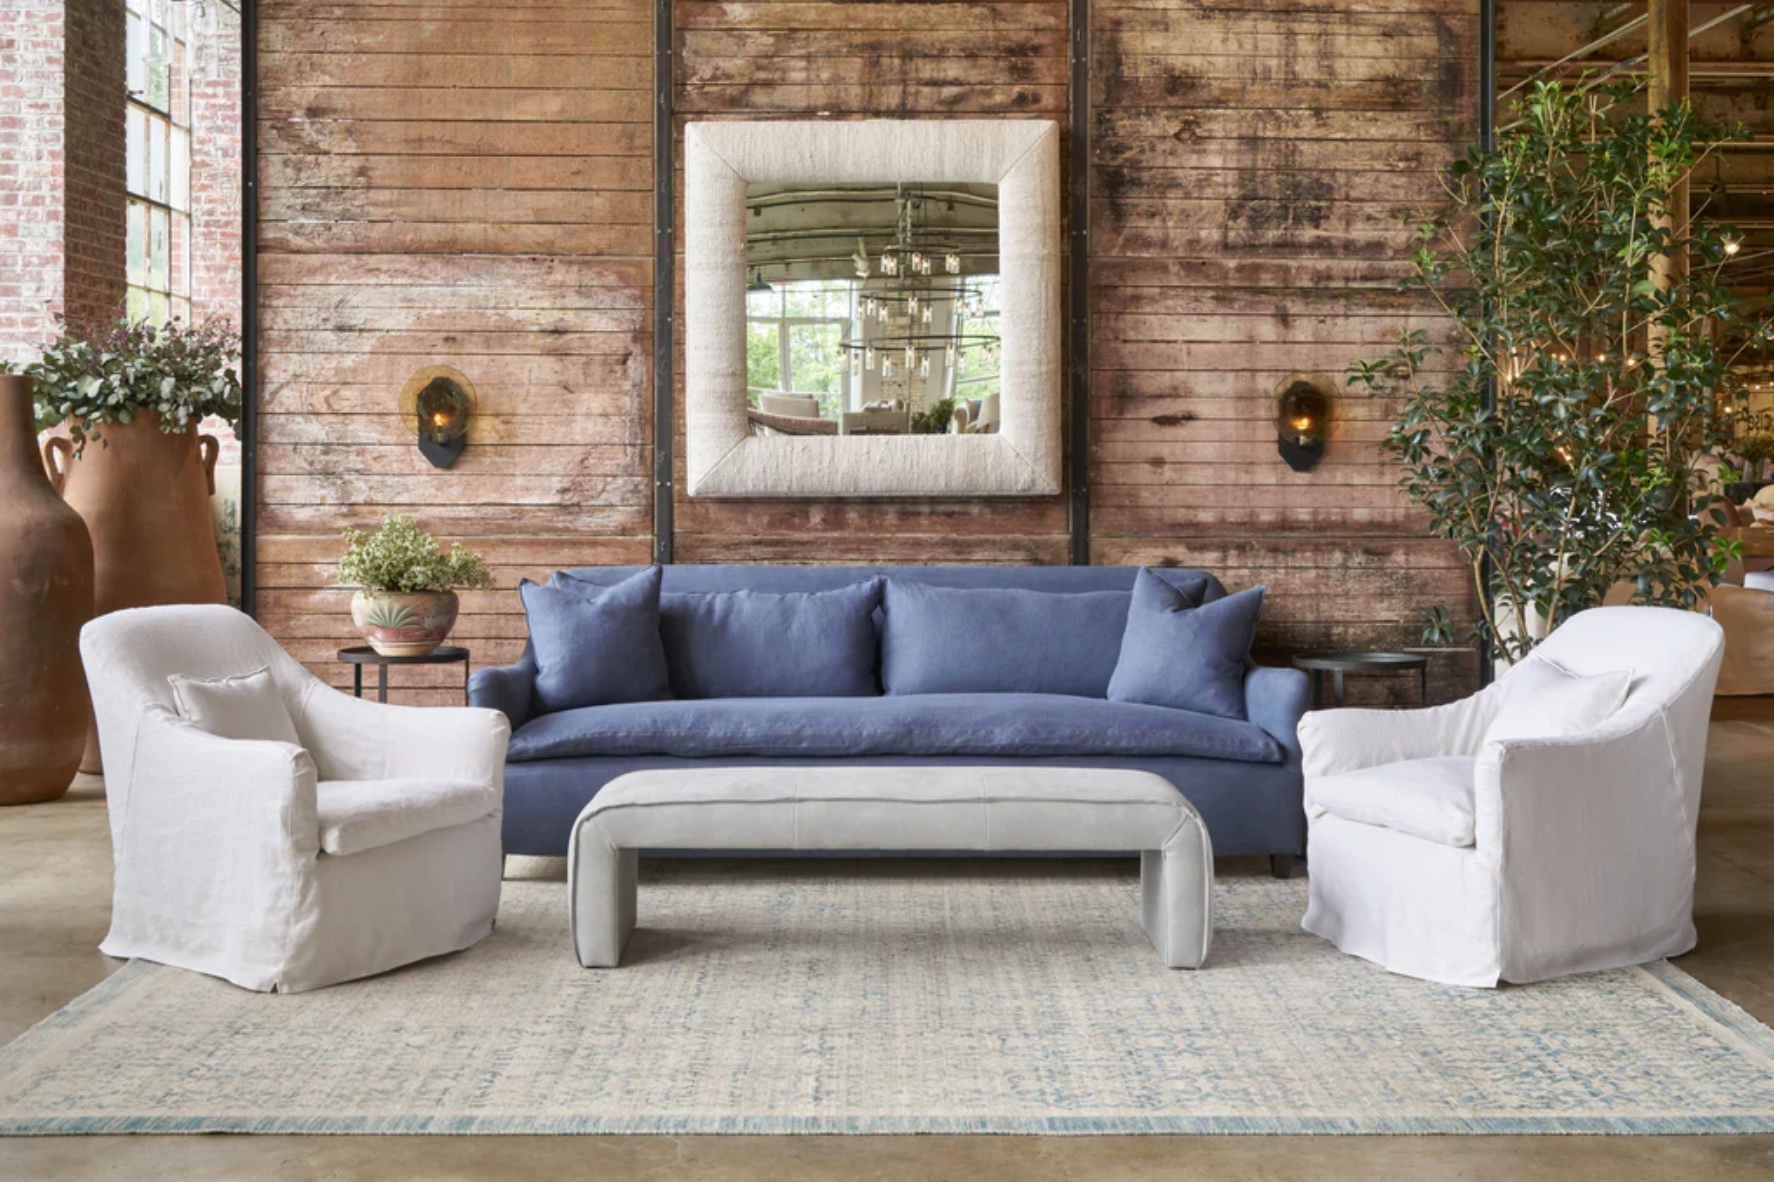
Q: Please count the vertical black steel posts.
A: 4